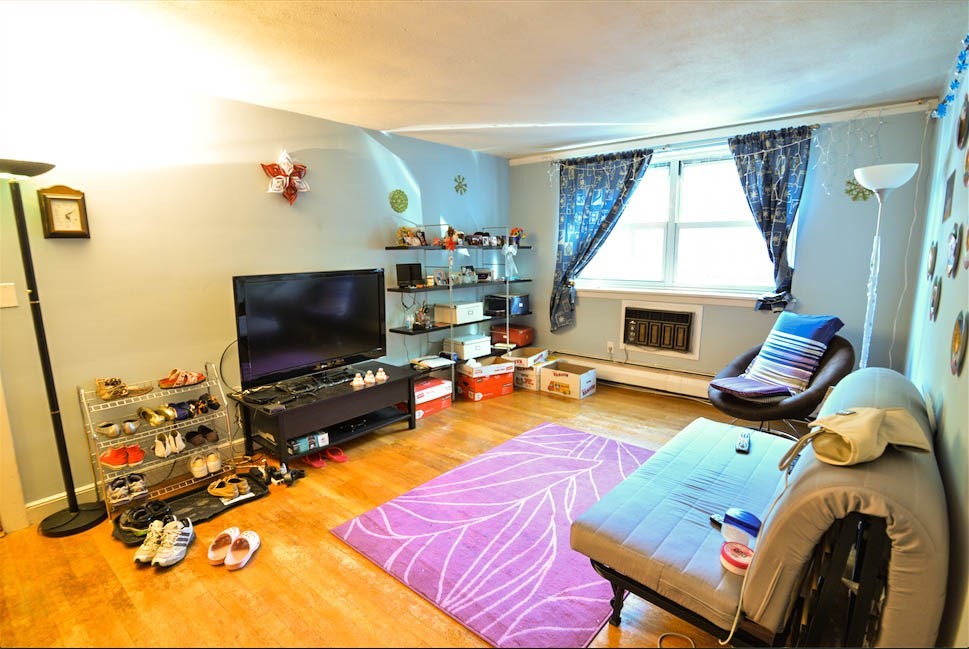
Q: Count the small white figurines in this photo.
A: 3